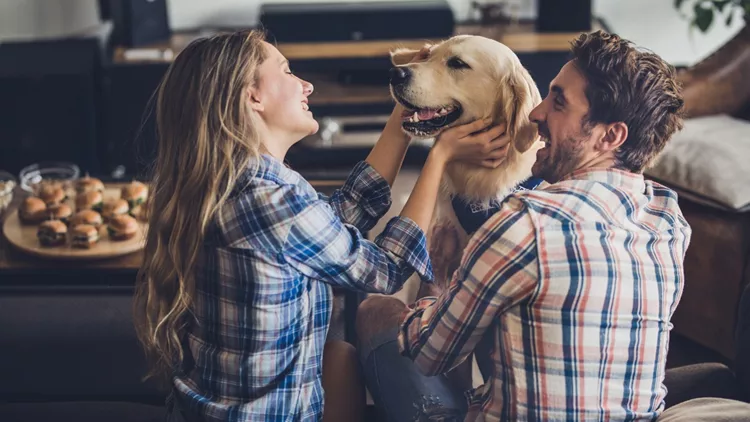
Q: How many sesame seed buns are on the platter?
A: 0